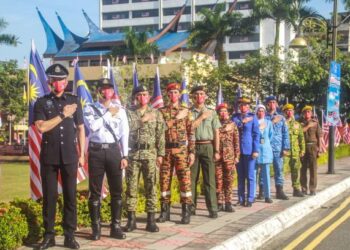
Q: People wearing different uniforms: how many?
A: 11